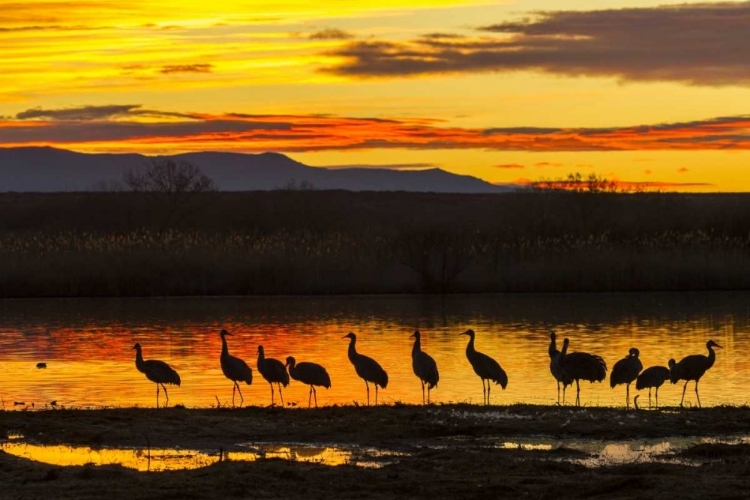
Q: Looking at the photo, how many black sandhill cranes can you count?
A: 12